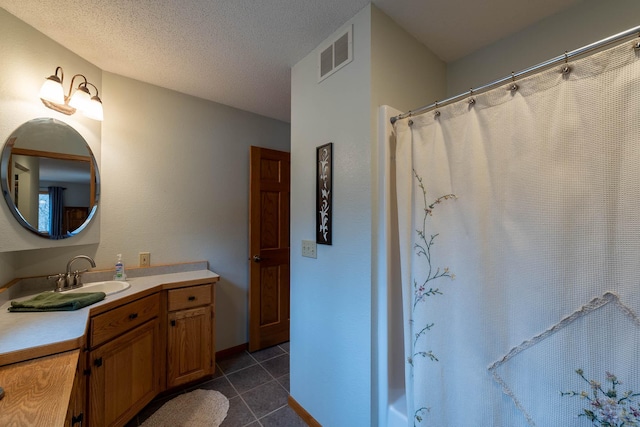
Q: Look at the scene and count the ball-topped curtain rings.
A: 6